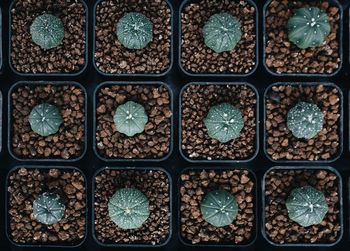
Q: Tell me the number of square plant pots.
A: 12